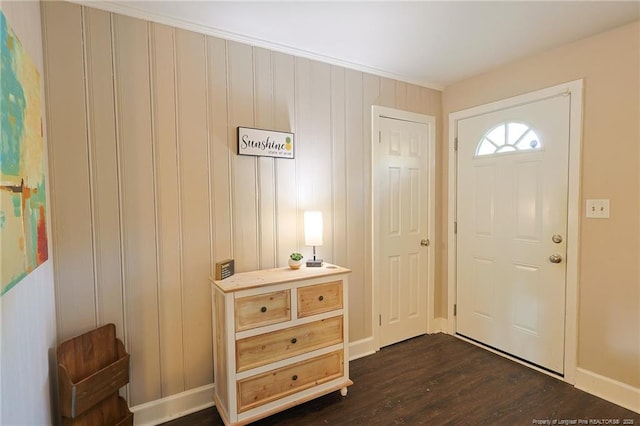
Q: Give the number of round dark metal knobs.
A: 4